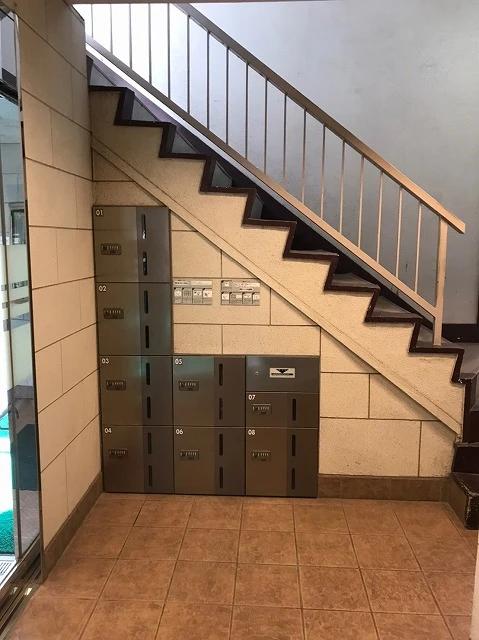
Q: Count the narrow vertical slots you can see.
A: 15